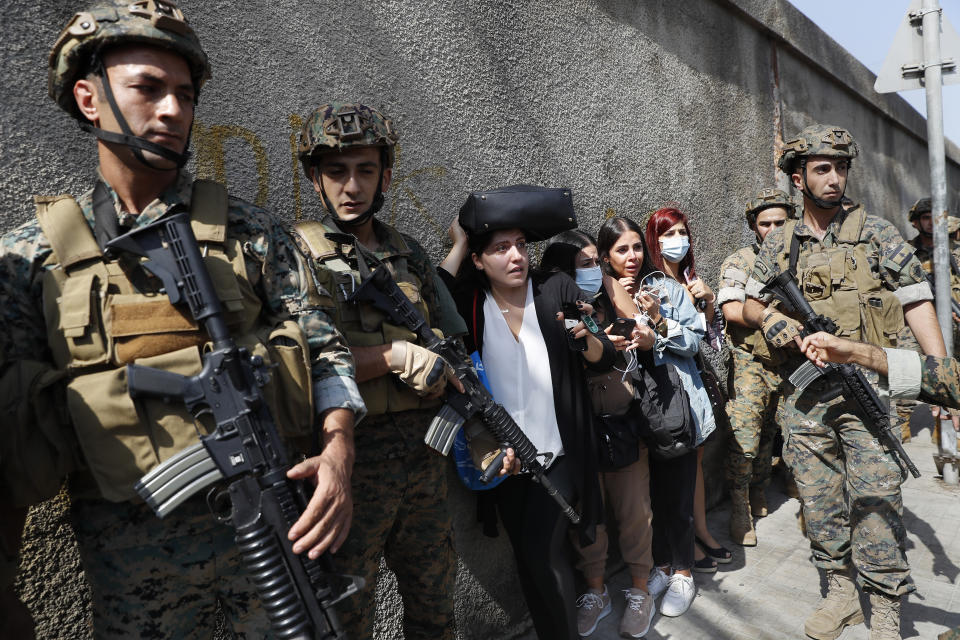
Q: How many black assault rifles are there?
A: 3